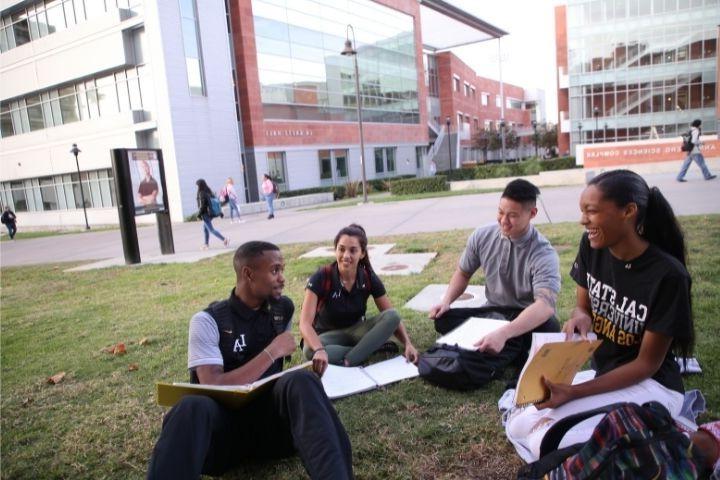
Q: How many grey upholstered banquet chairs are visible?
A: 0